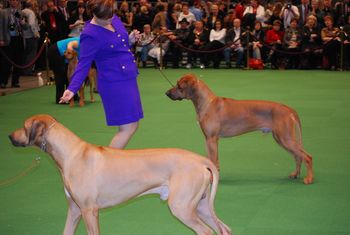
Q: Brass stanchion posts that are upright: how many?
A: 4